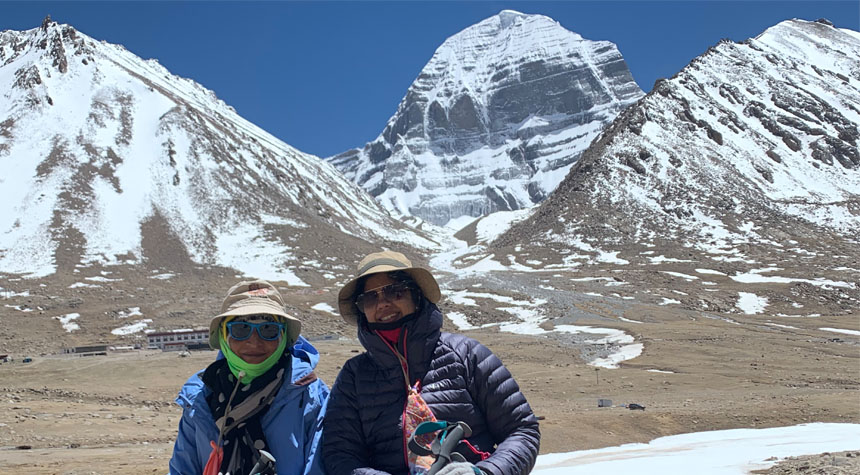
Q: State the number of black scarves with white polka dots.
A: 1